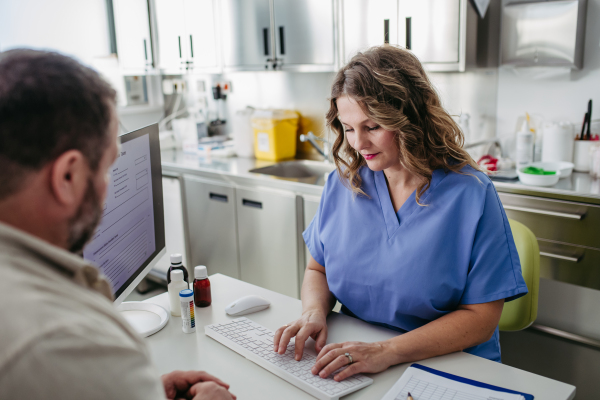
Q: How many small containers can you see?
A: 4